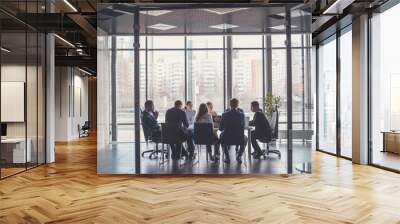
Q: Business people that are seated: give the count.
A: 7